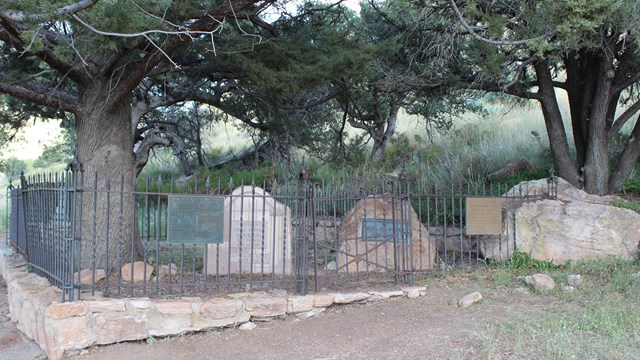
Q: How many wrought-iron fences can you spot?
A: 1